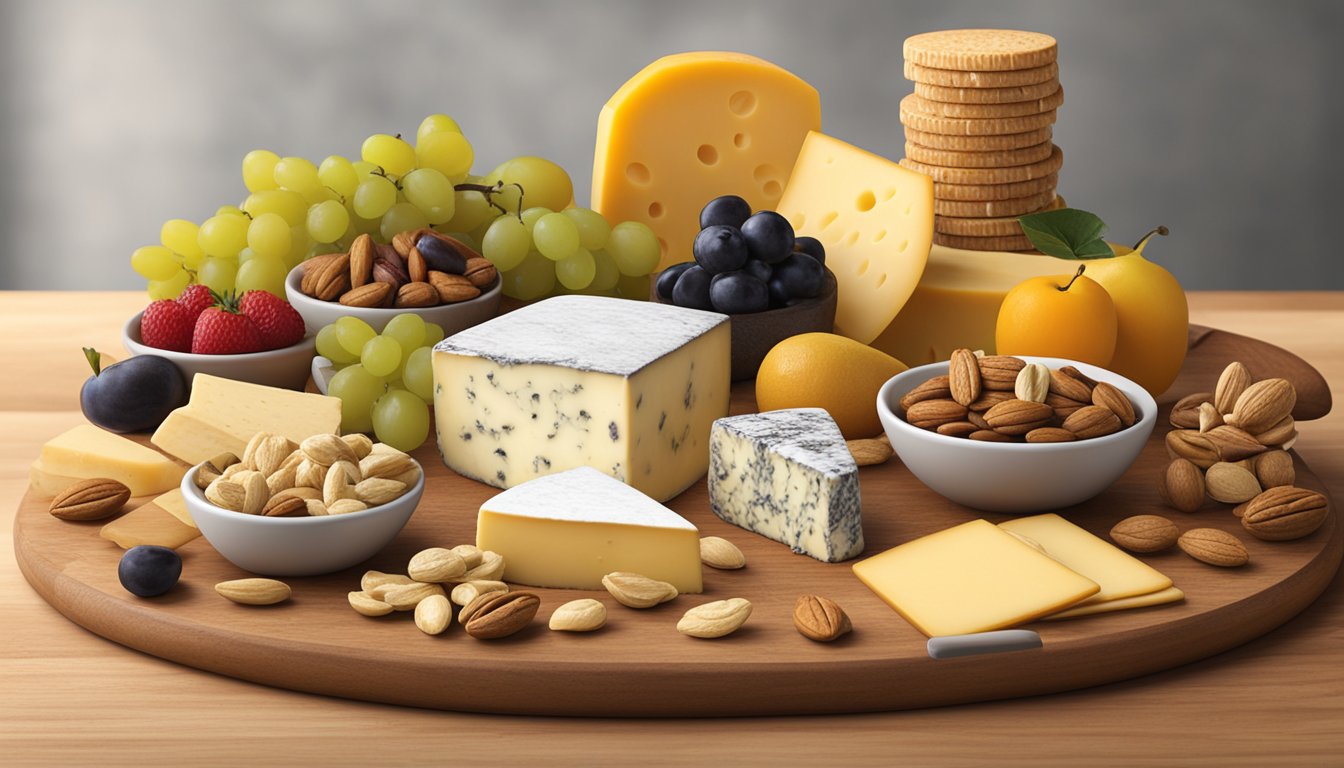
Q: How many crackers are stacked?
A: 12